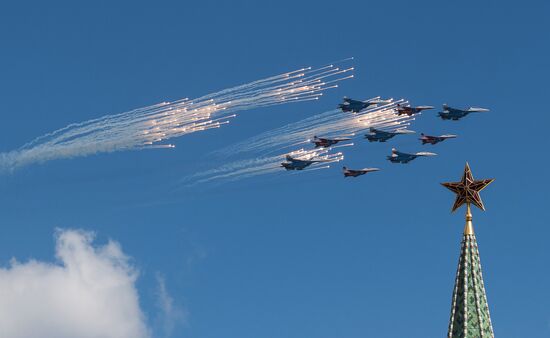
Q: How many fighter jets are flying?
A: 9